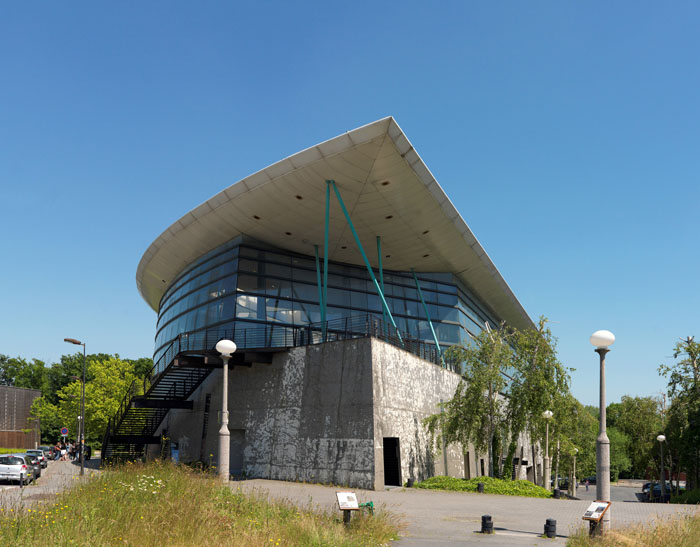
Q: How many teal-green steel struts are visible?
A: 5